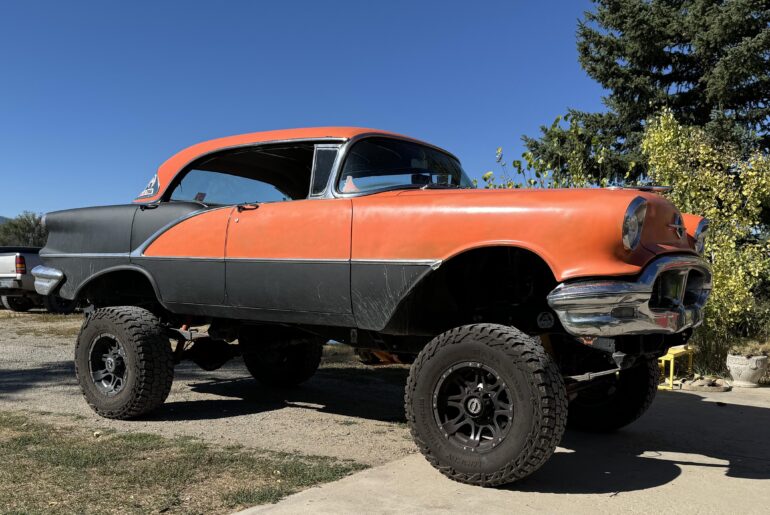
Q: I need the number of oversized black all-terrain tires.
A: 4